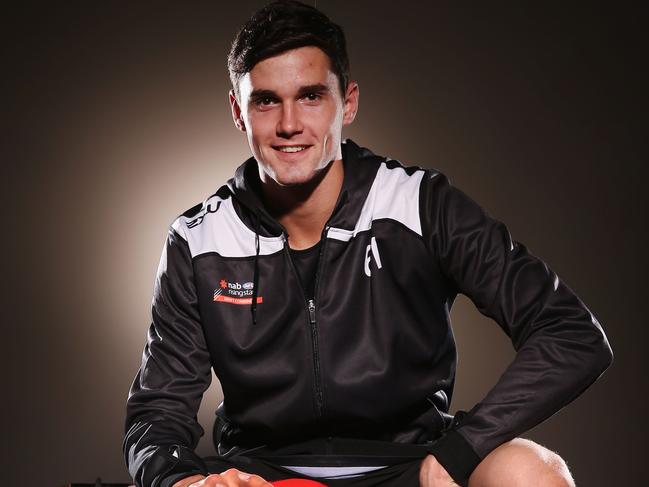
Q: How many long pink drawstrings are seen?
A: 0